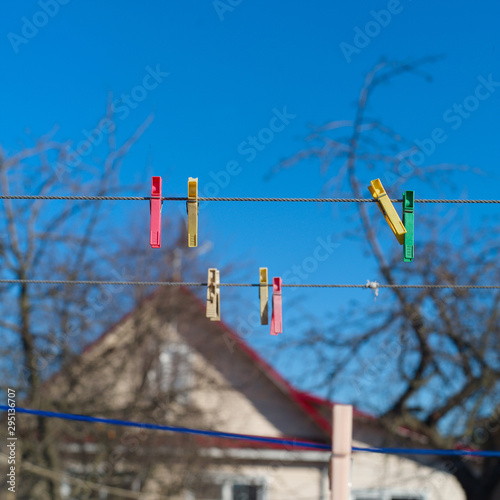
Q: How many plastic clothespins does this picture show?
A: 7